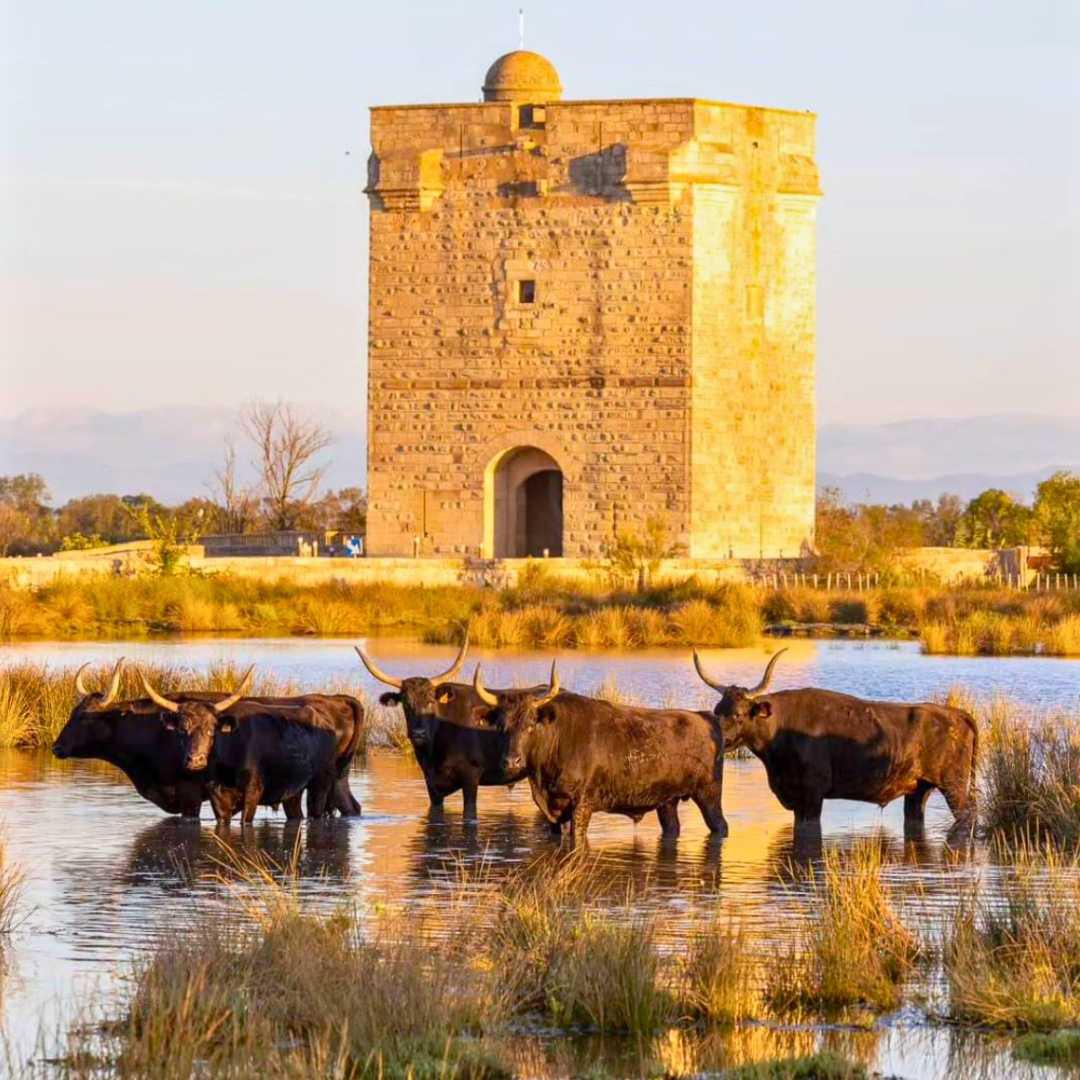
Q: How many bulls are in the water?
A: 5